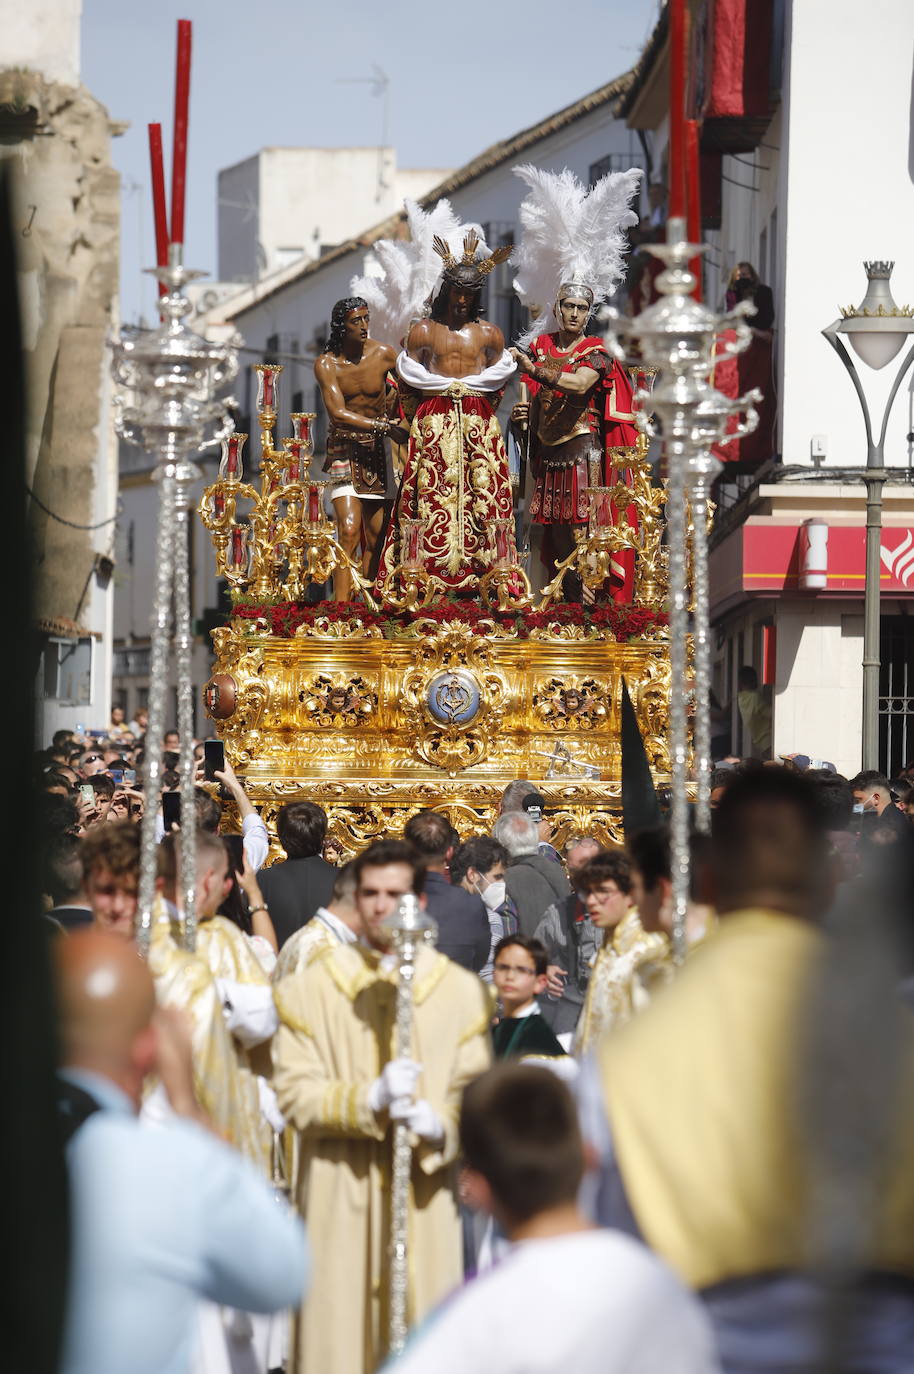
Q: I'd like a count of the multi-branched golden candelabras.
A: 2